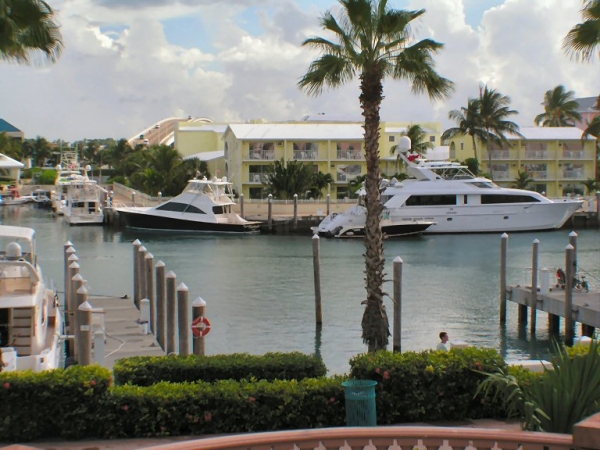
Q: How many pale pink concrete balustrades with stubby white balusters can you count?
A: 1